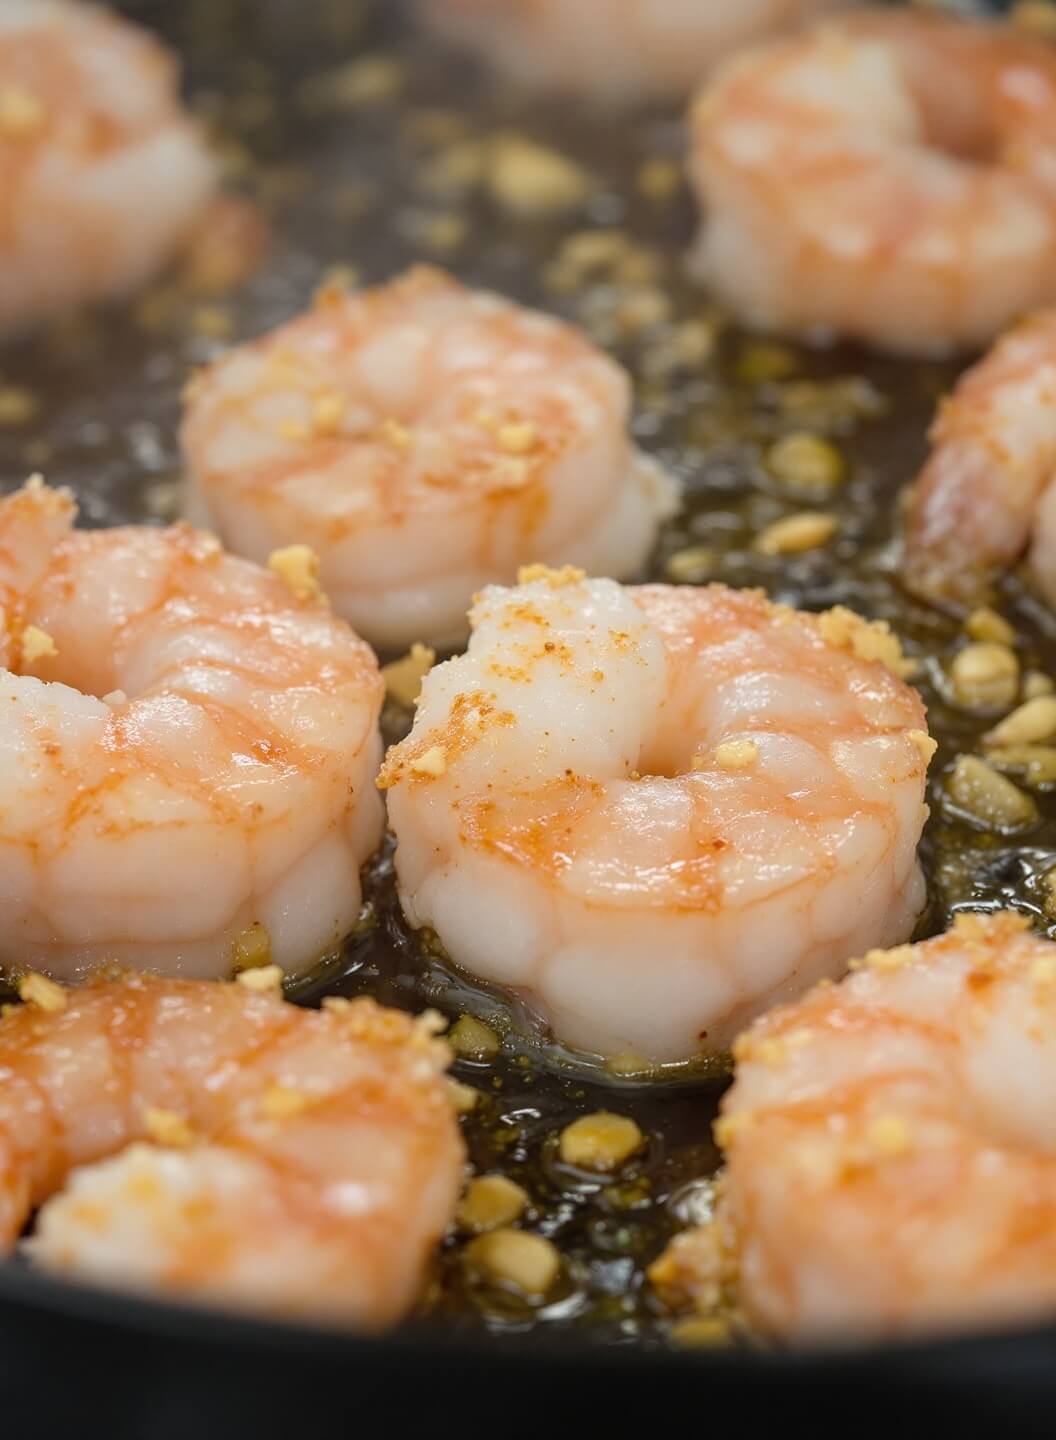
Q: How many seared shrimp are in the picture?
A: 9